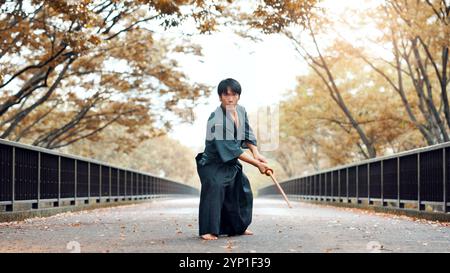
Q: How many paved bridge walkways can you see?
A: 1